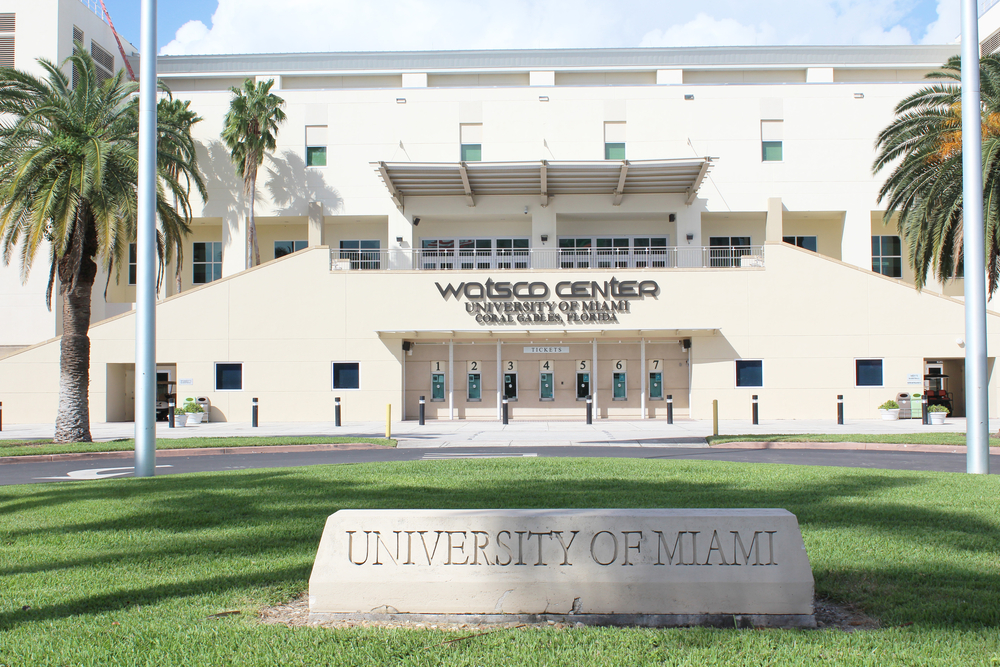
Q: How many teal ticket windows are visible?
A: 5